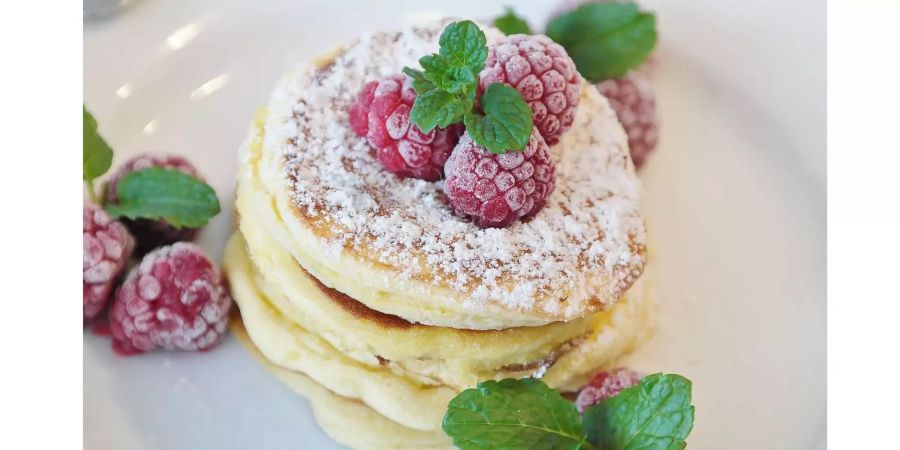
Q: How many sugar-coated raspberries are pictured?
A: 8